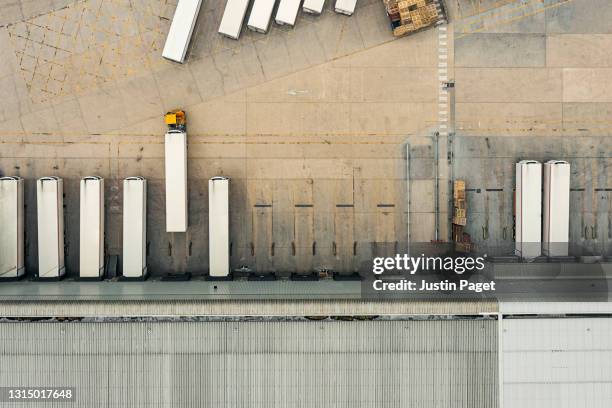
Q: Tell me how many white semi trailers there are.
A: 14